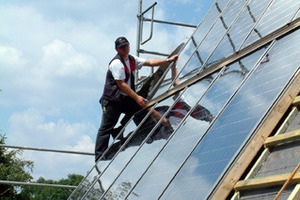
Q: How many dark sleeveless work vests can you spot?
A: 1